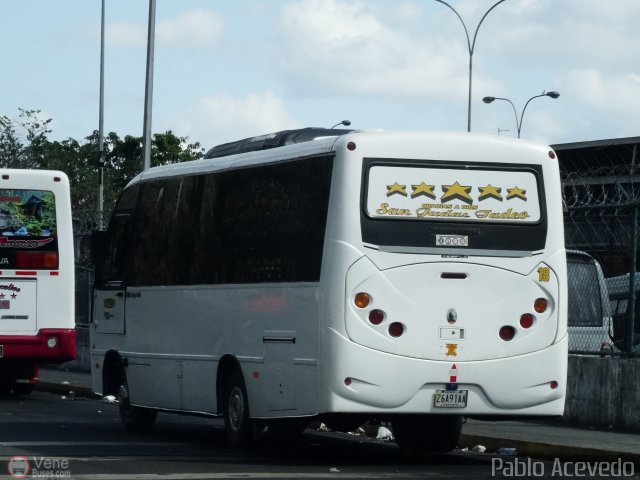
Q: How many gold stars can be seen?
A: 5